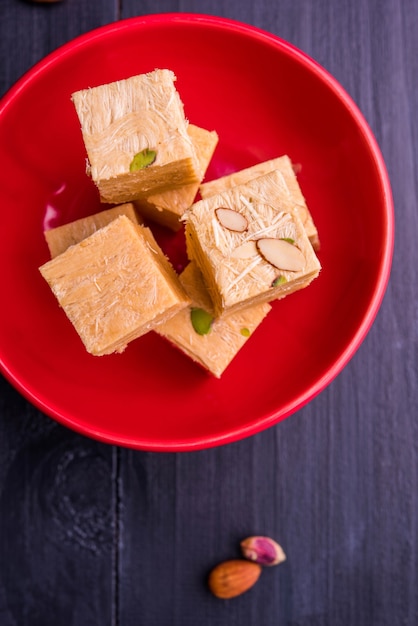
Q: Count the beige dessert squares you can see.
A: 7